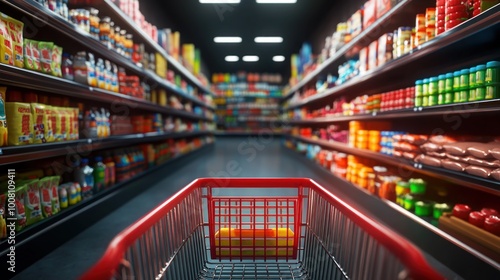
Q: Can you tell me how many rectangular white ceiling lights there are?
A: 7